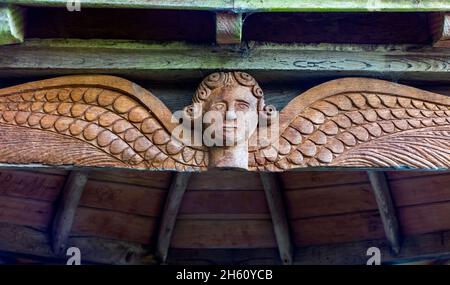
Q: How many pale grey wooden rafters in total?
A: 4